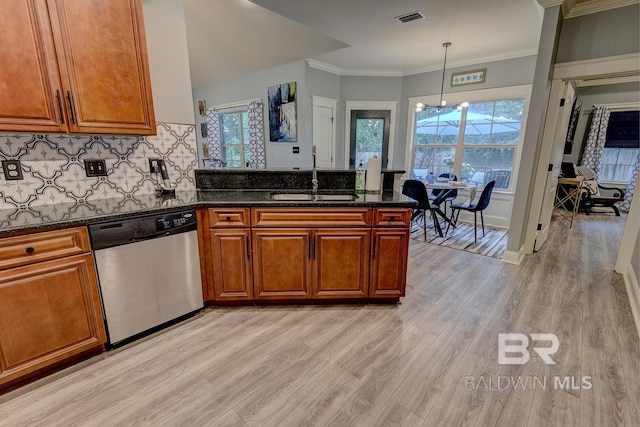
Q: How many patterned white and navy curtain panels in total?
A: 4